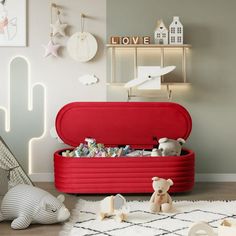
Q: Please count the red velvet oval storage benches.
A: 1